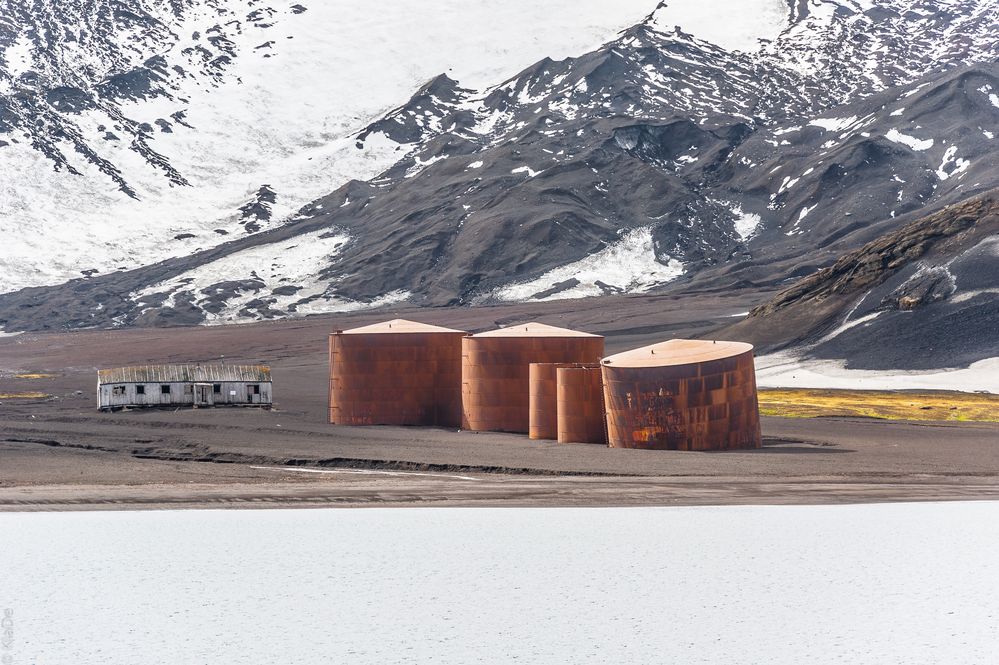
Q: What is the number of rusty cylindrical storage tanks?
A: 5